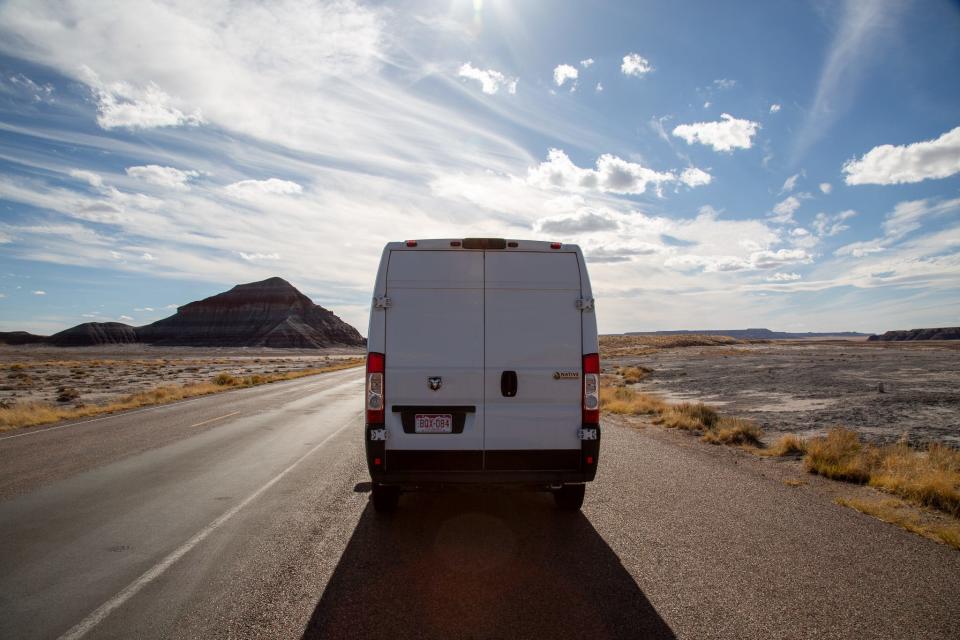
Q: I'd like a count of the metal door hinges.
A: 4